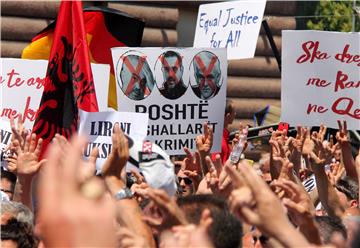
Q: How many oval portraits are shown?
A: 3